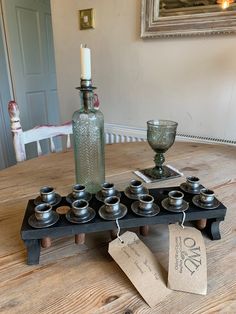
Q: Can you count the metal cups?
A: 11